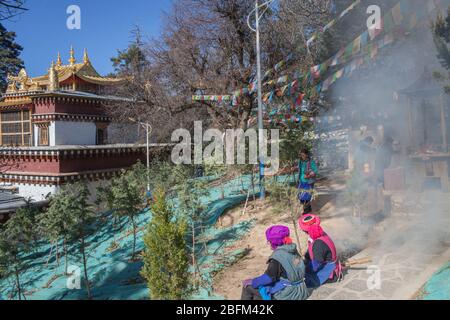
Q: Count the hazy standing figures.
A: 2